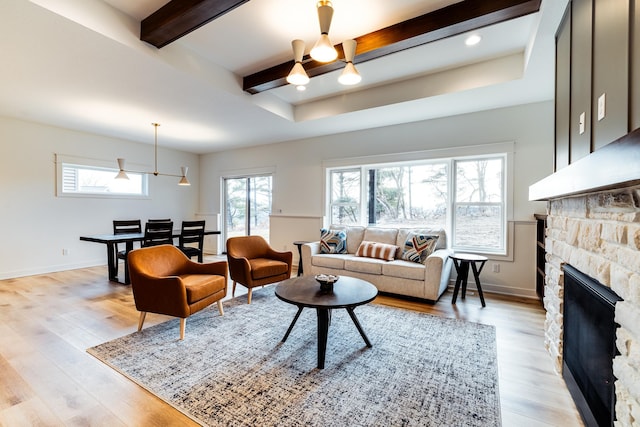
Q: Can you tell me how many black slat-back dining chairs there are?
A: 4